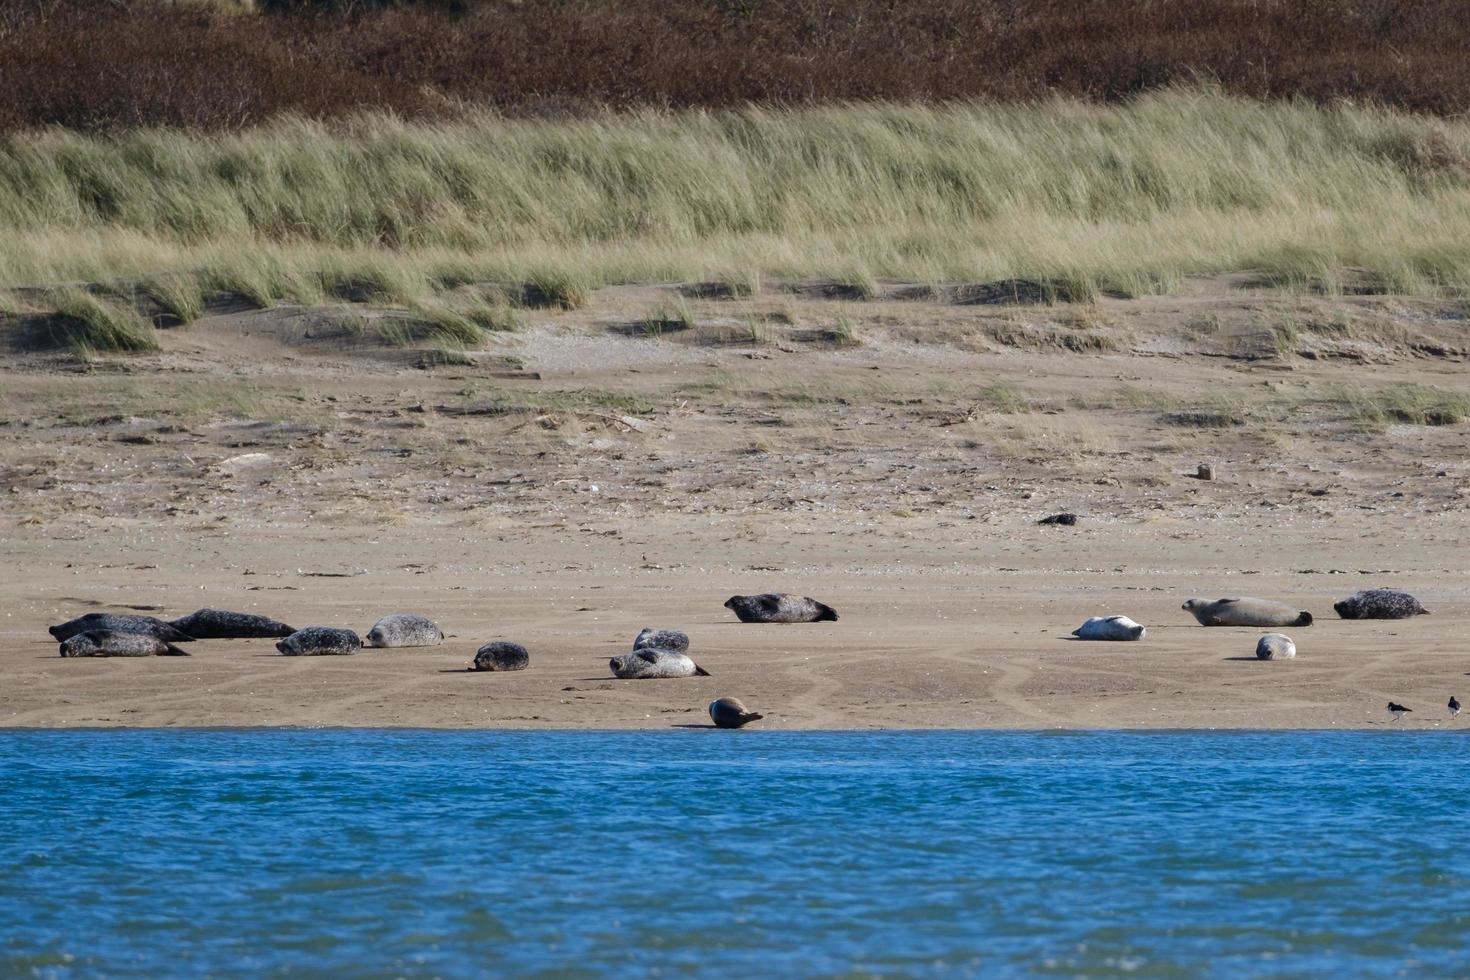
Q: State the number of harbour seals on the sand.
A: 14